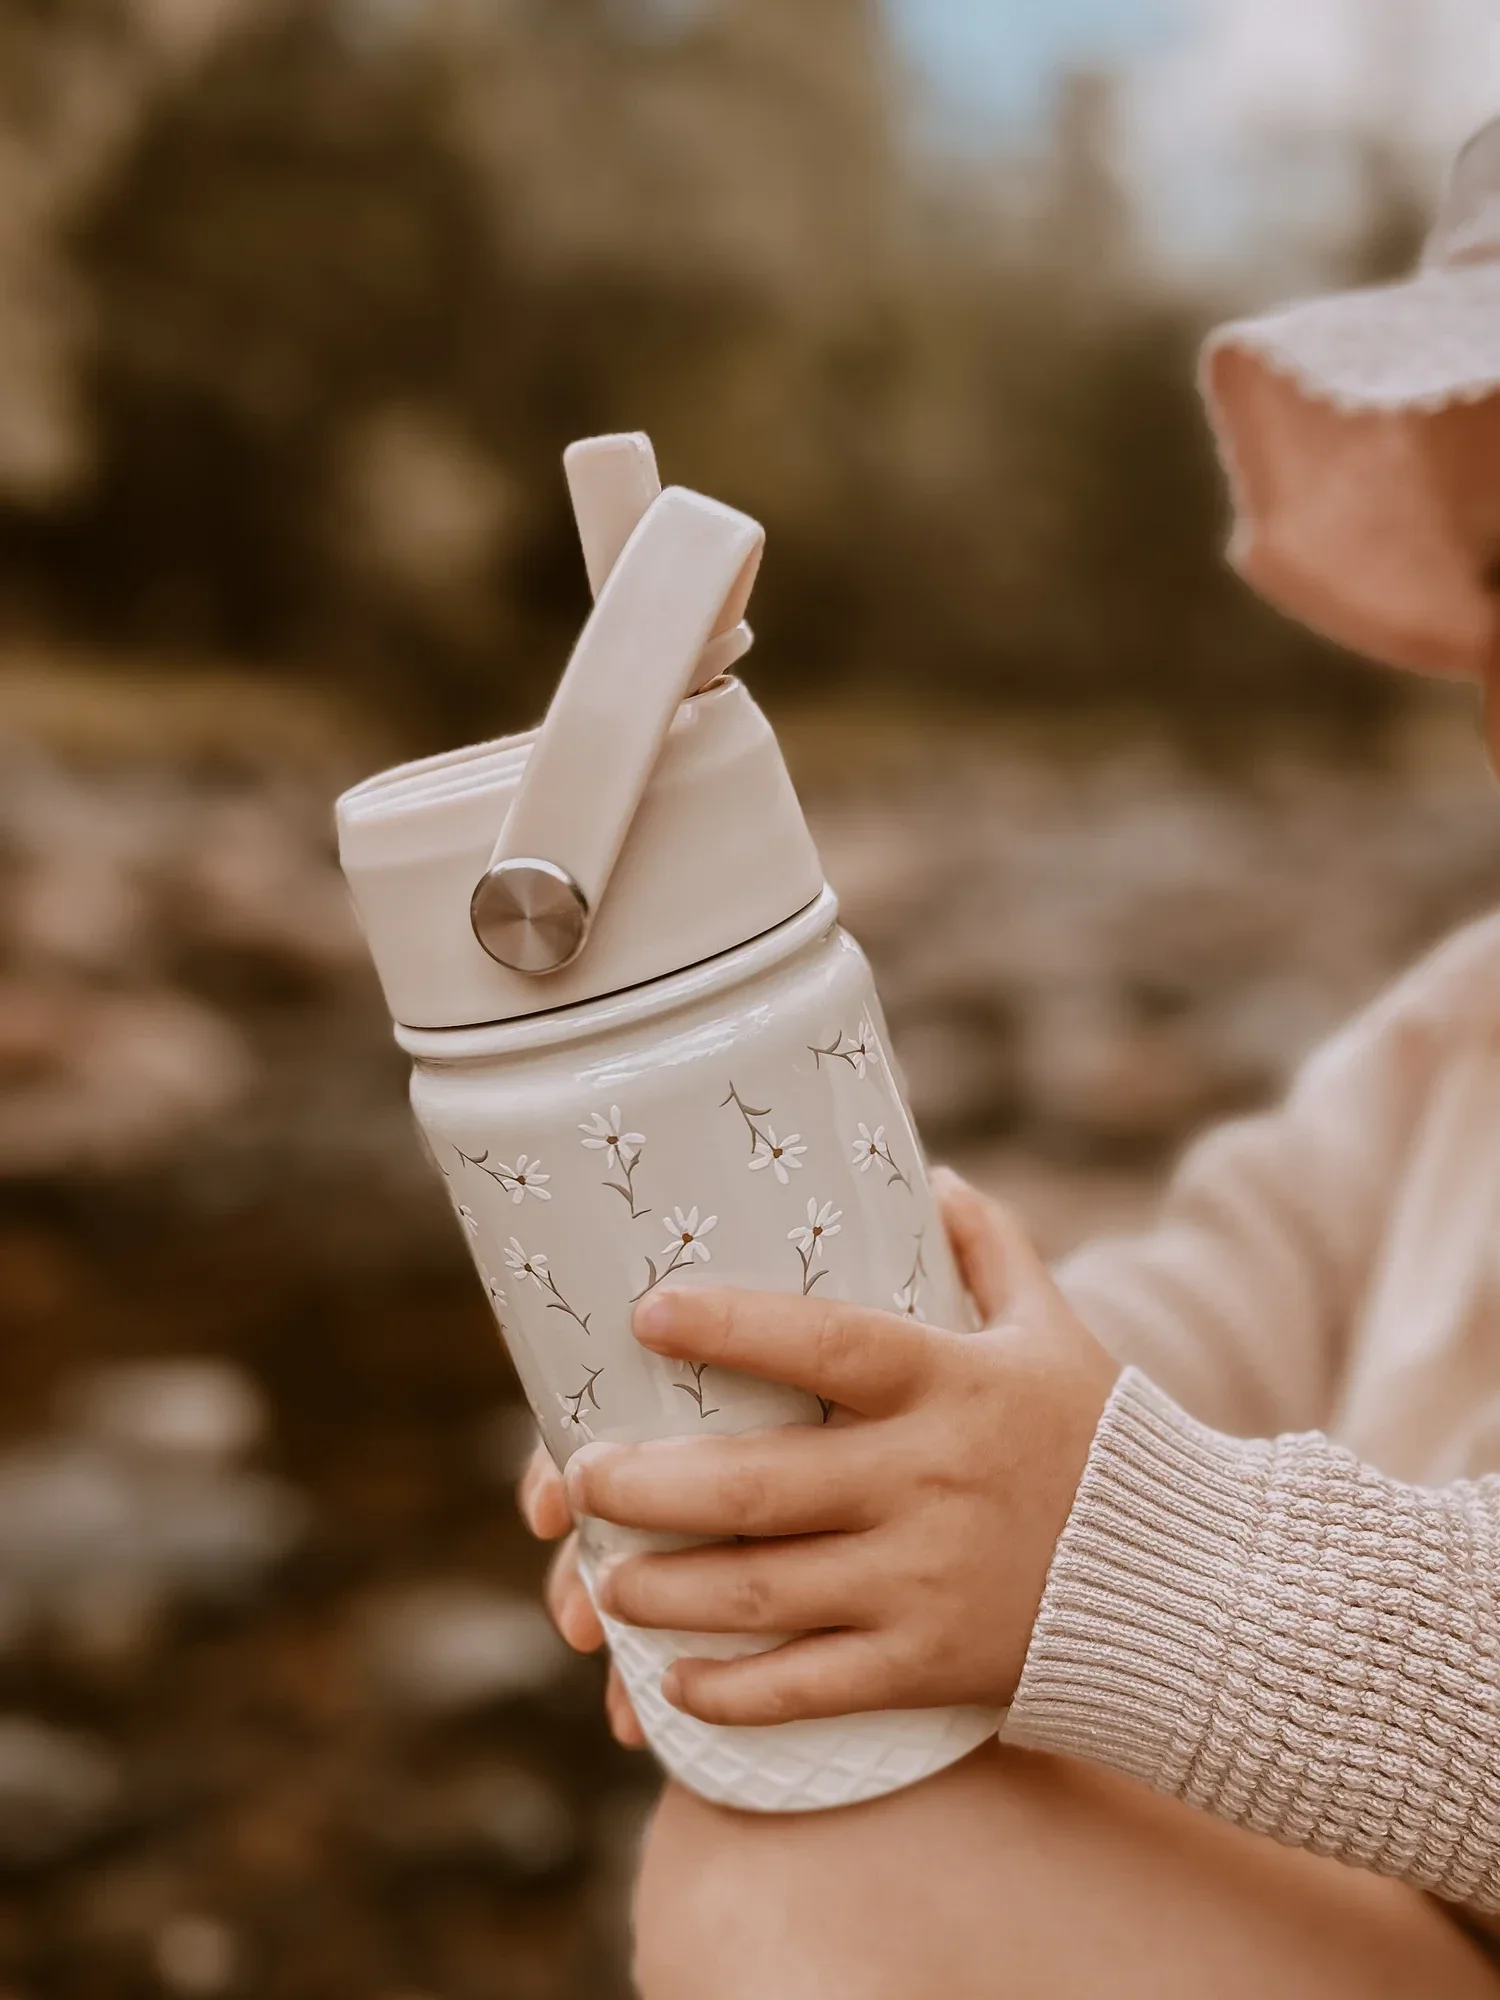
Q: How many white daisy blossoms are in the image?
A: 12